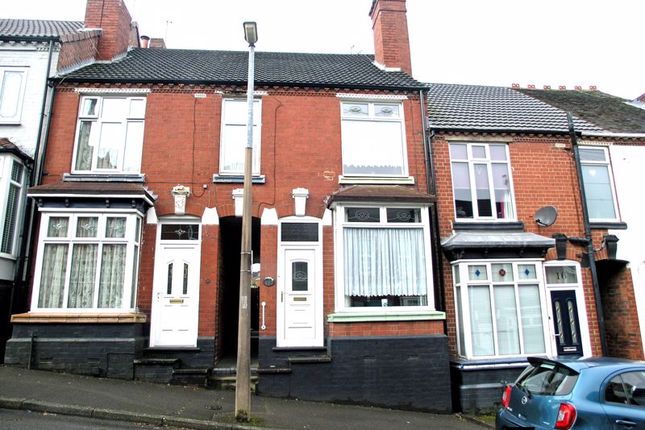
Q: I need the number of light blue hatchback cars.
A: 1